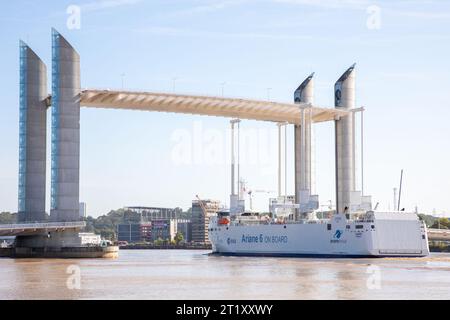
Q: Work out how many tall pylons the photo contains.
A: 4